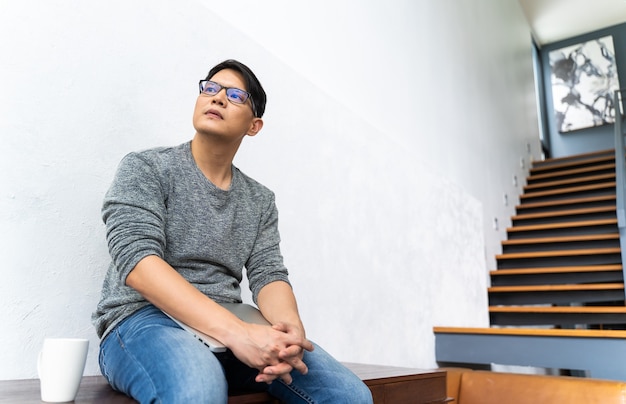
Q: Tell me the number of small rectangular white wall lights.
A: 5